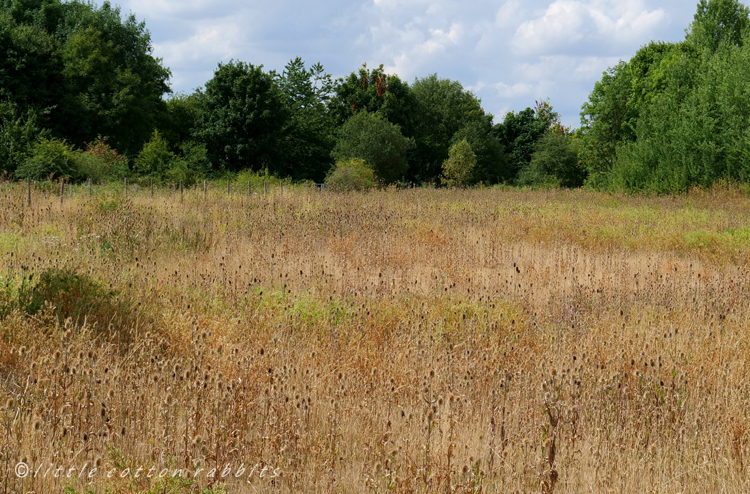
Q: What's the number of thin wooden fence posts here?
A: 11